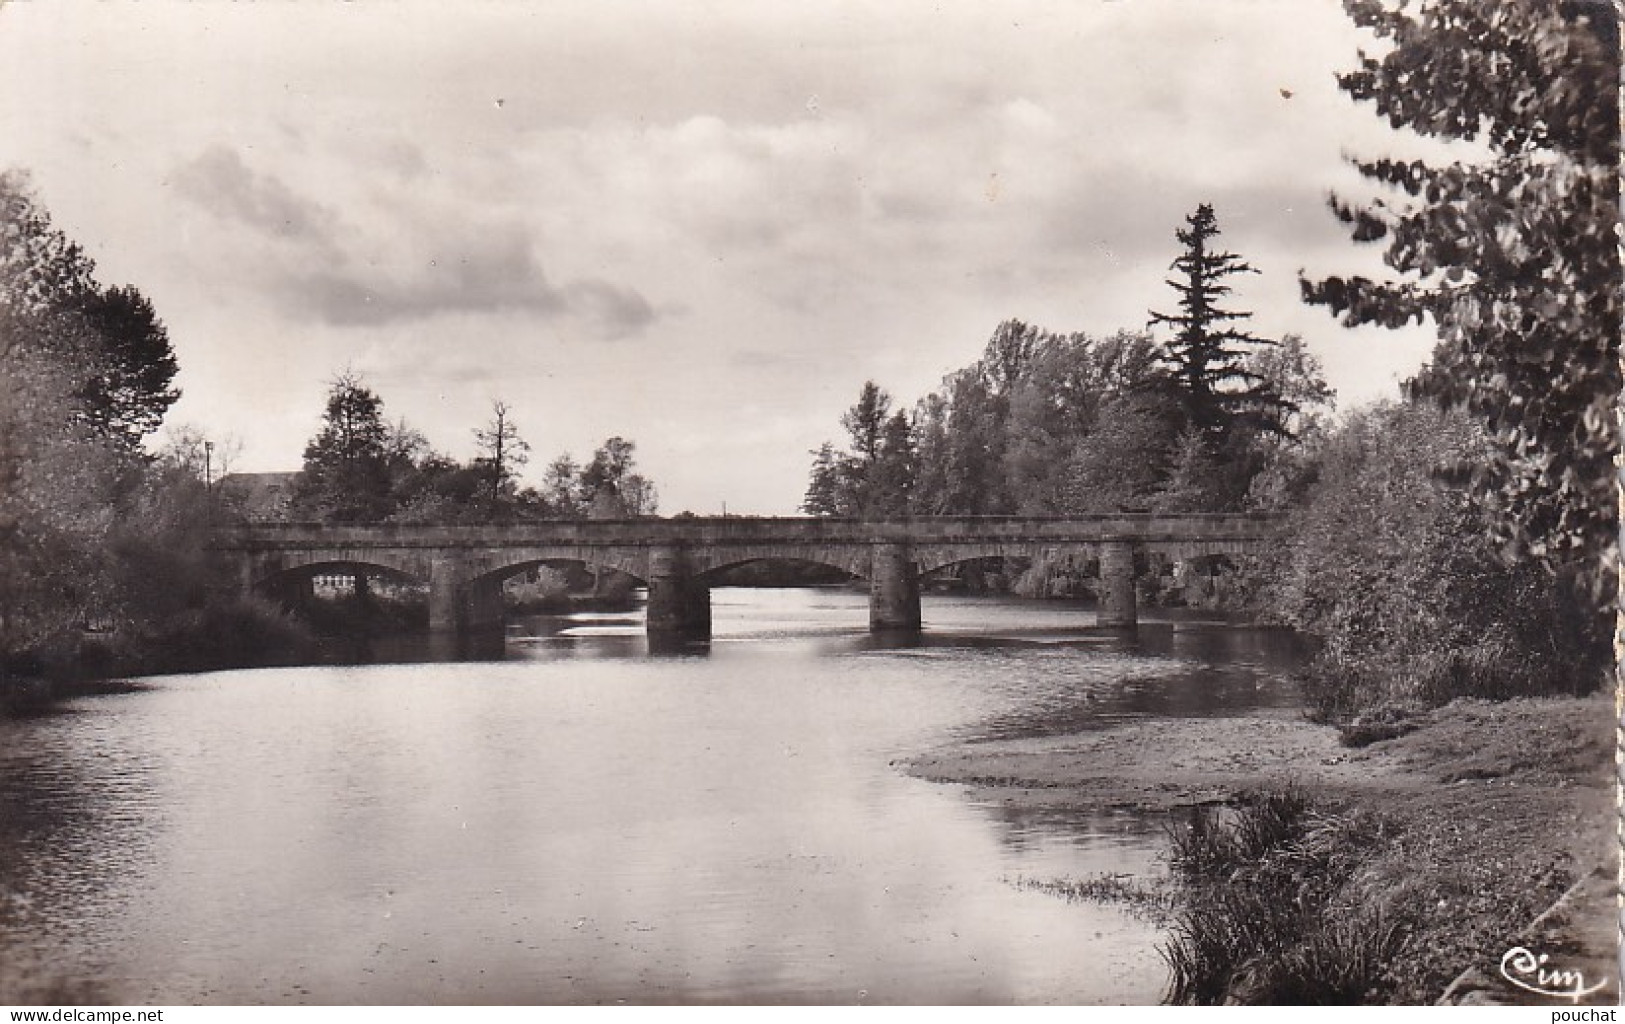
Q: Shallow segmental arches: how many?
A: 5